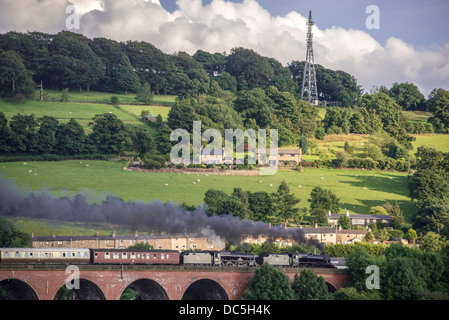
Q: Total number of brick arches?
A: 5